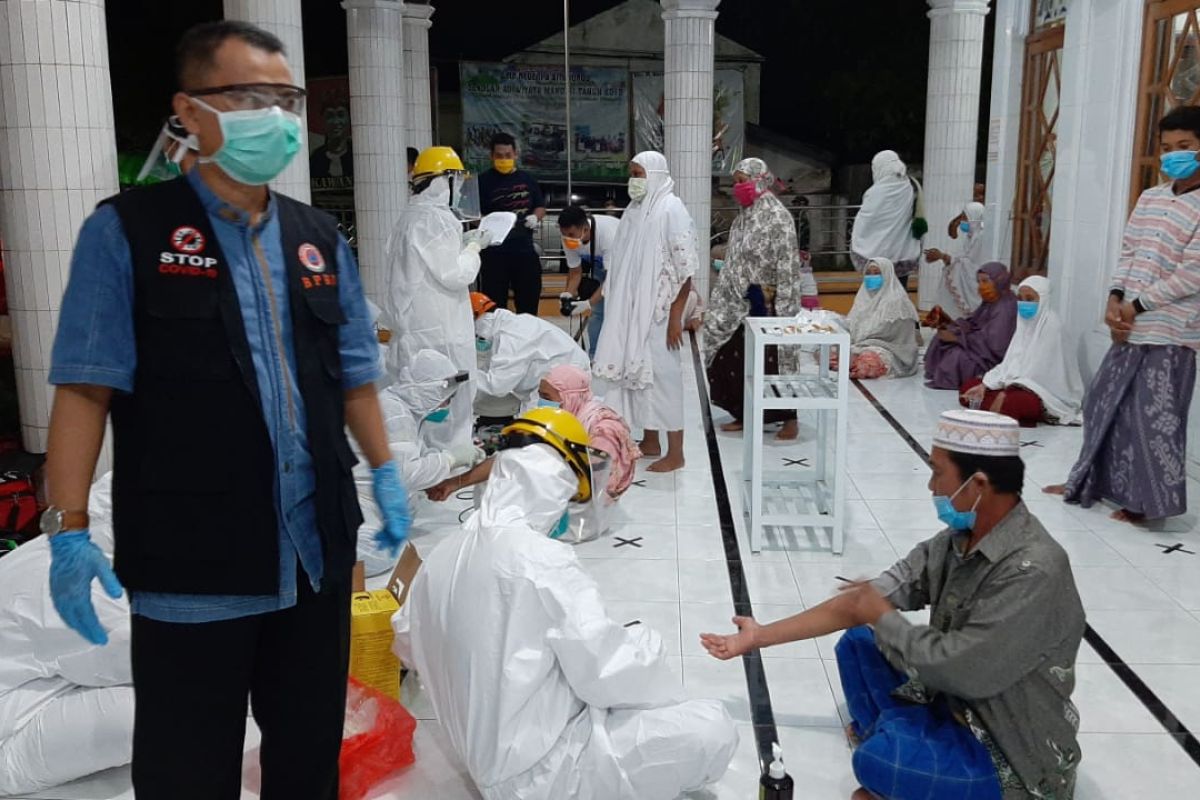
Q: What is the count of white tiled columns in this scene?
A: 6